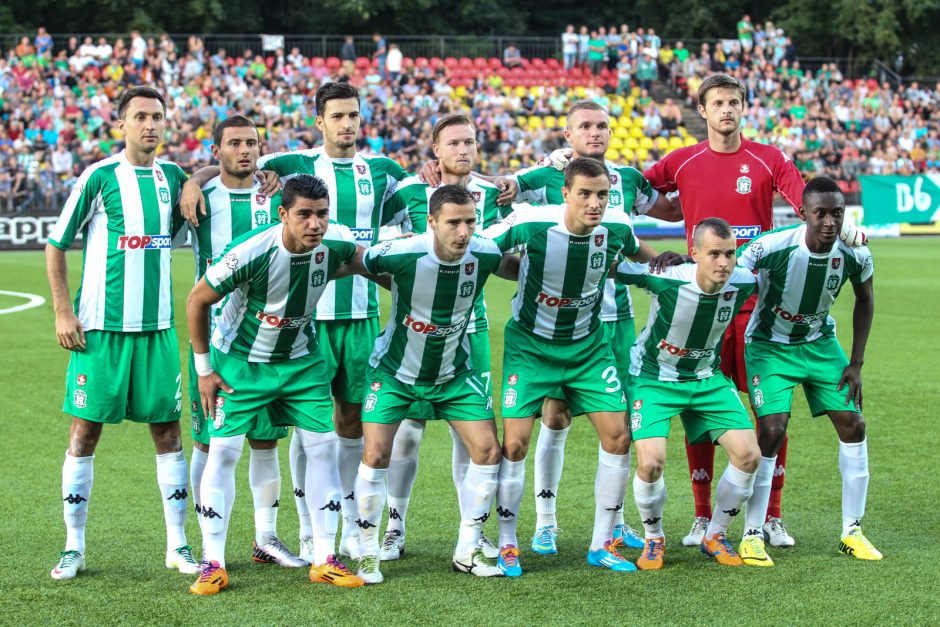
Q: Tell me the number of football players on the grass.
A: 11